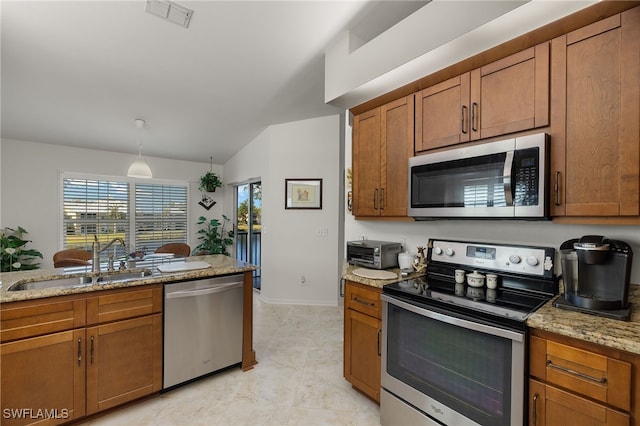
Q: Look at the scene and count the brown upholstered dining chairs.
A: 2